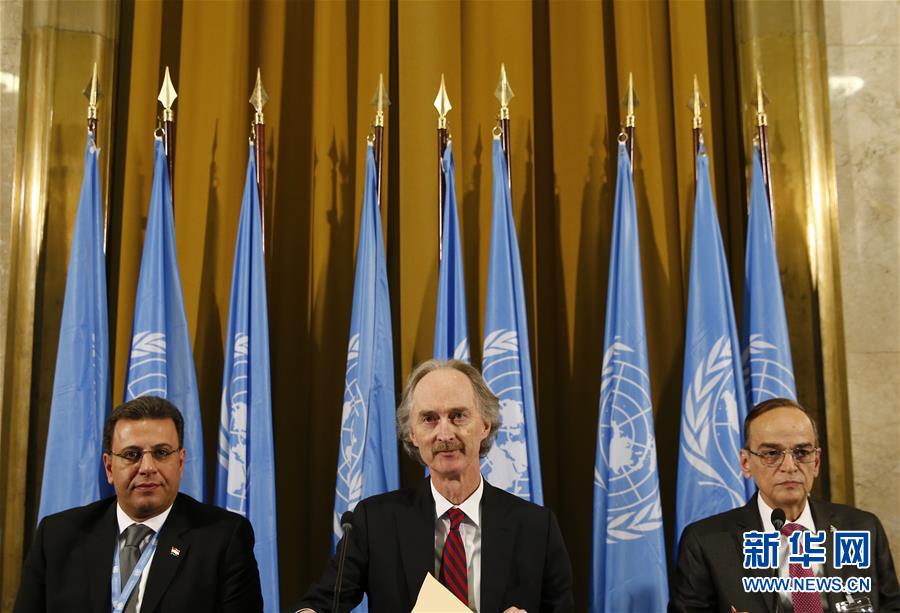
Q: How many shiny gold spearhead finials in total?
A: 9